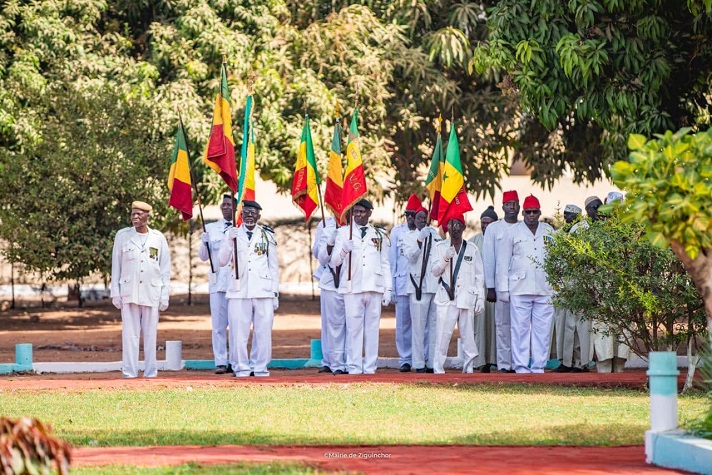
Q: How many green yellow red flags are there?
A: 8